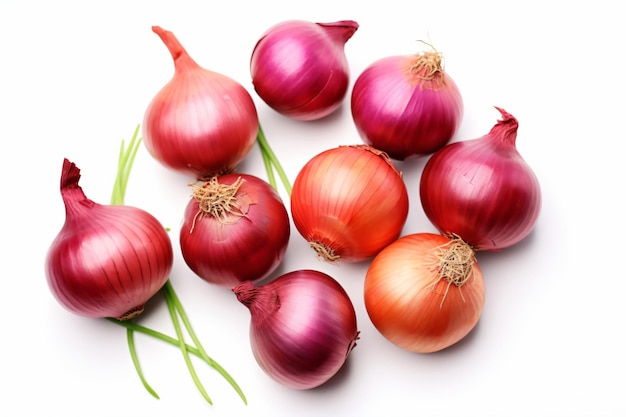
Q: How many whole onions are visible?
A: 9